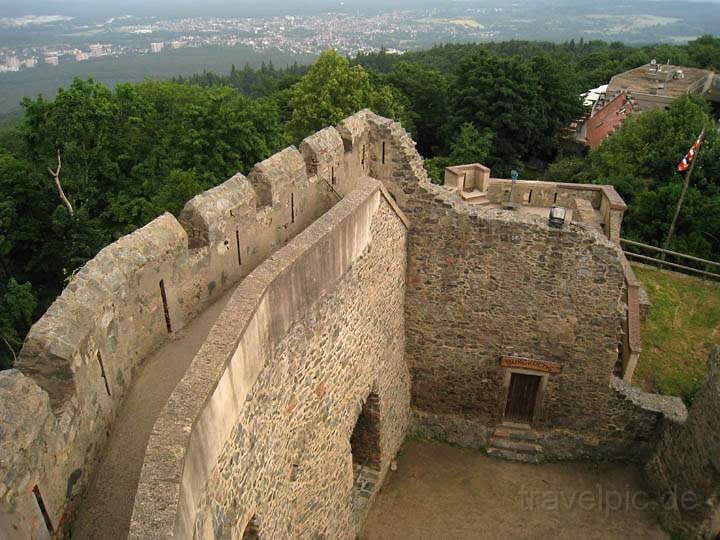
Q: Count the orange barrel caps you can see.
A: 0